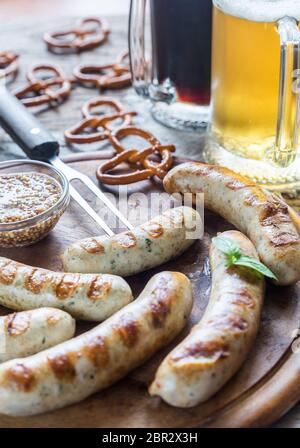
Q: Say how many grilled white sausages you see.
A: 6